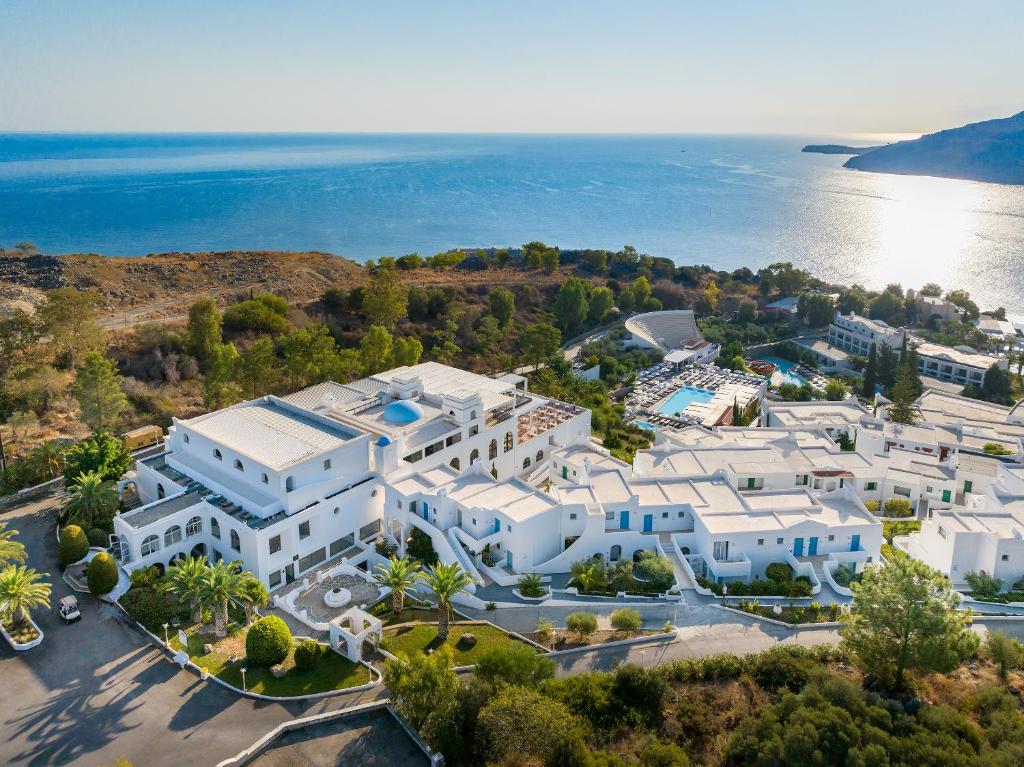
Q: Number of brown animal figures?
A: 0